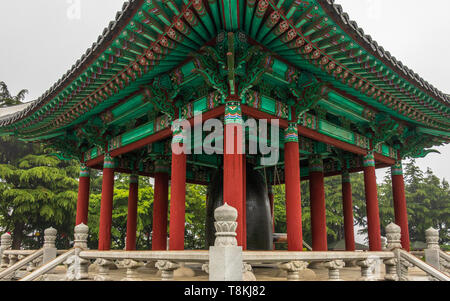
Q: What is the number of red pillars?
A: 11